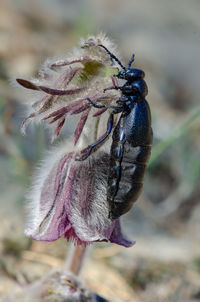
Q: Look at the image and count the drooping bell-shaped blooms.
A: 1